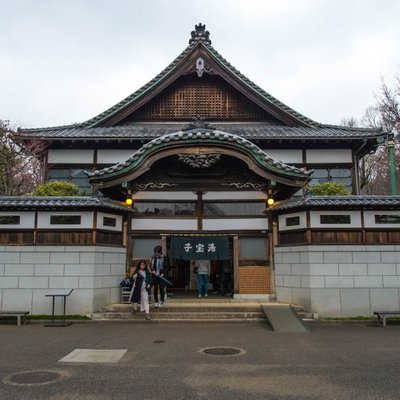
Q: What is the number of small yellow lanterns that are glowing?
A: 2